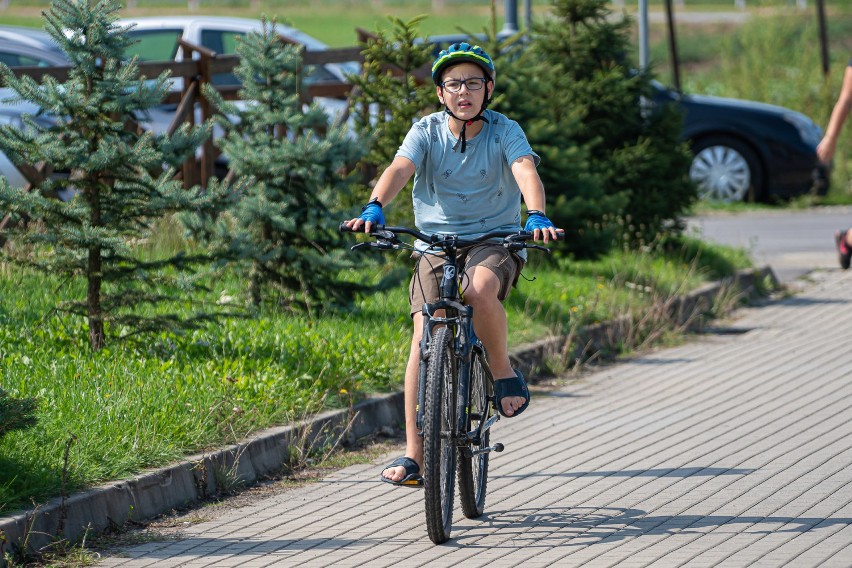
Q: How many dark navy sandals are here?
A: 2